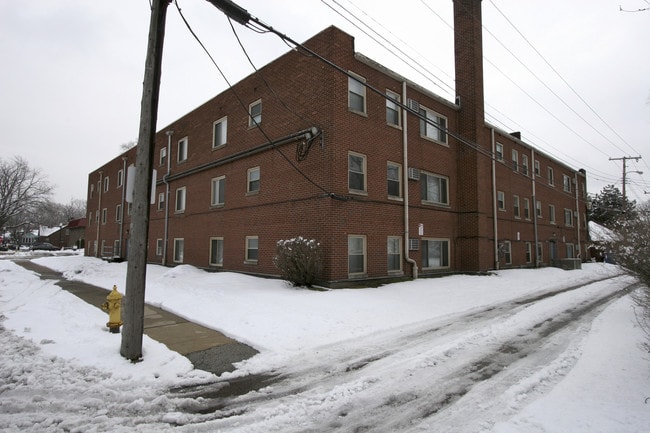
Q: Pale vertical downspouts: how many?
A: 7